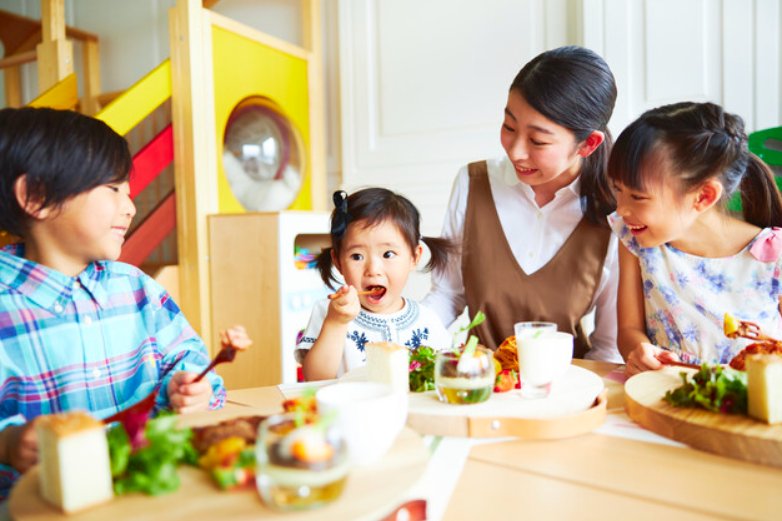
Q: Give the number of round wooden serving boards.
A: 3